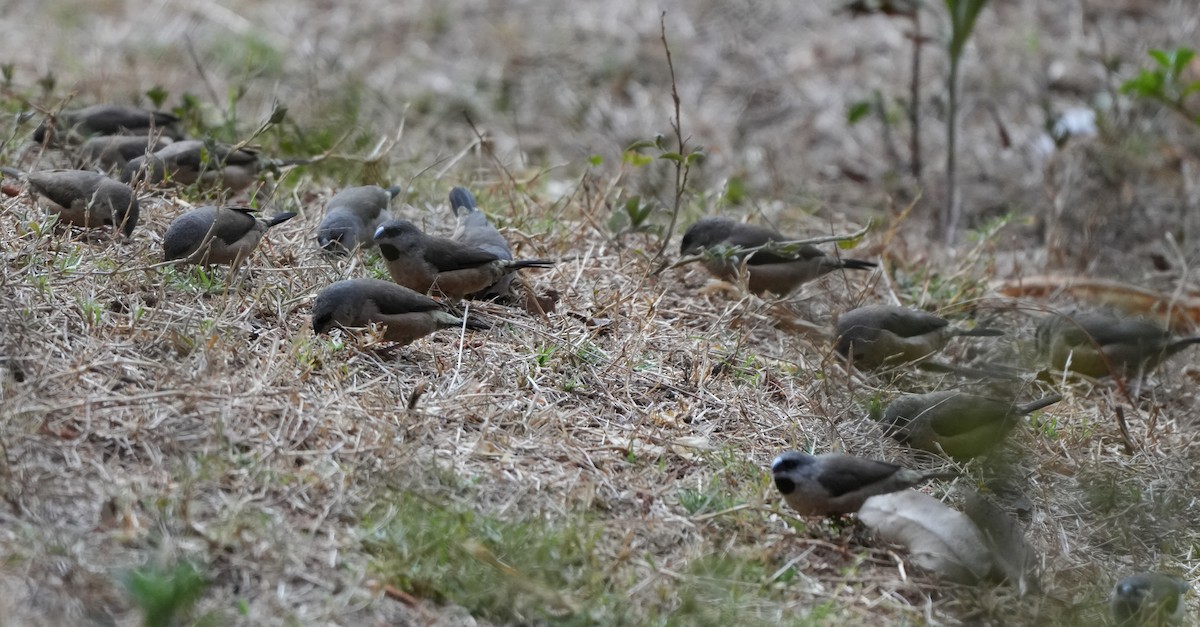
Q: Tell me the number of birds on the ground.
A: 15